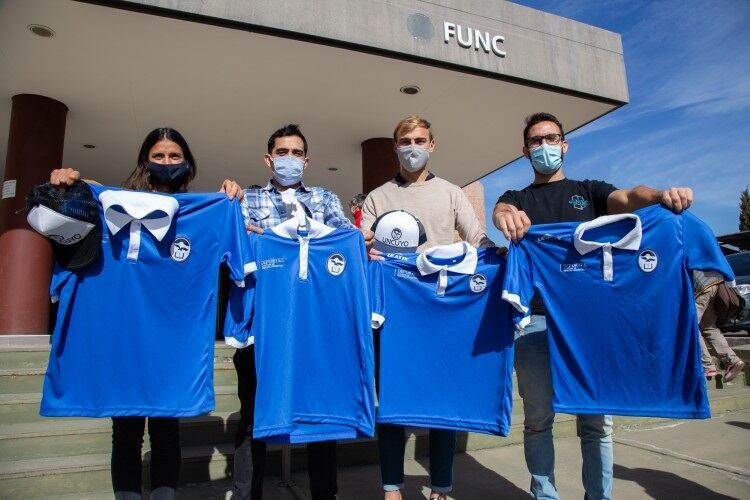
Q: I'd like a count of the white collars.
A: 4